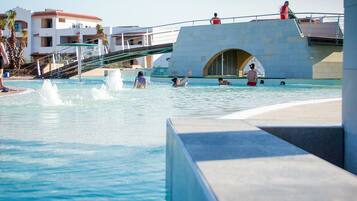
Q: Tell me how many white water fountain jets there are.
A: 3